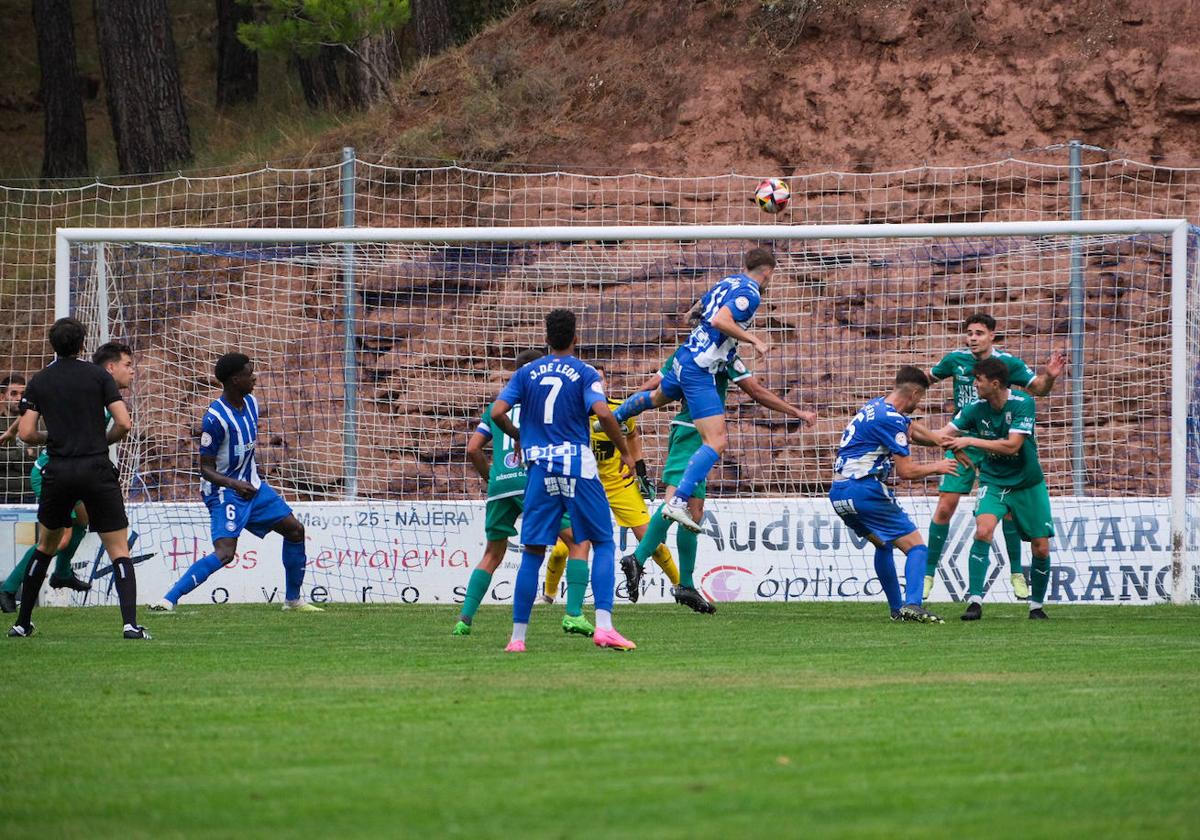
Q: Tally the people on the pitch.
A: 11